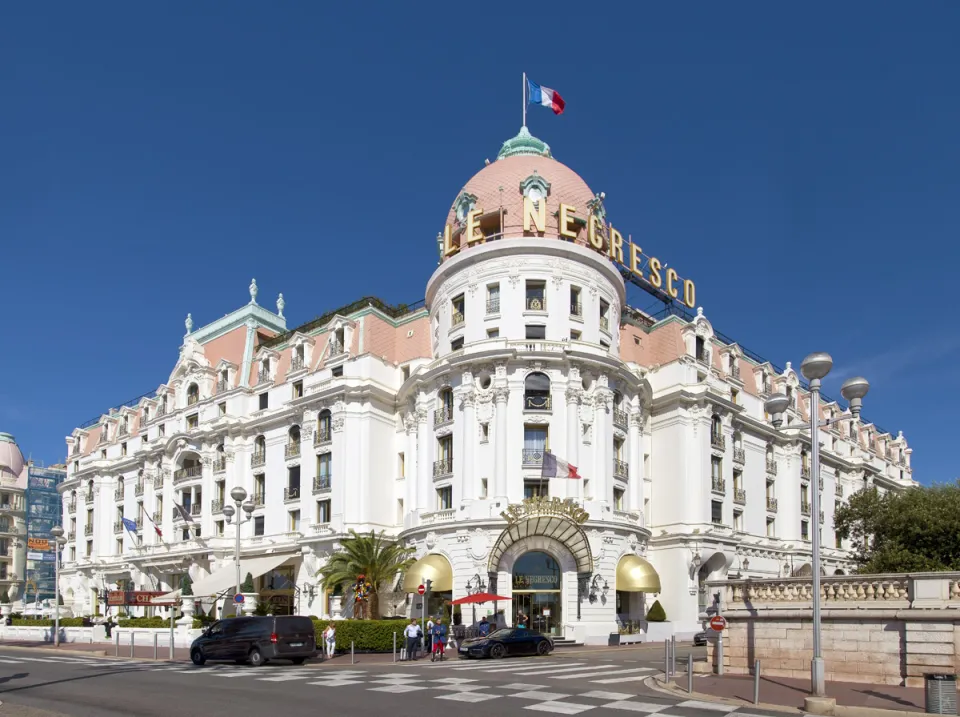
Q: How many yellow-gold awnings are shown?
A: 2